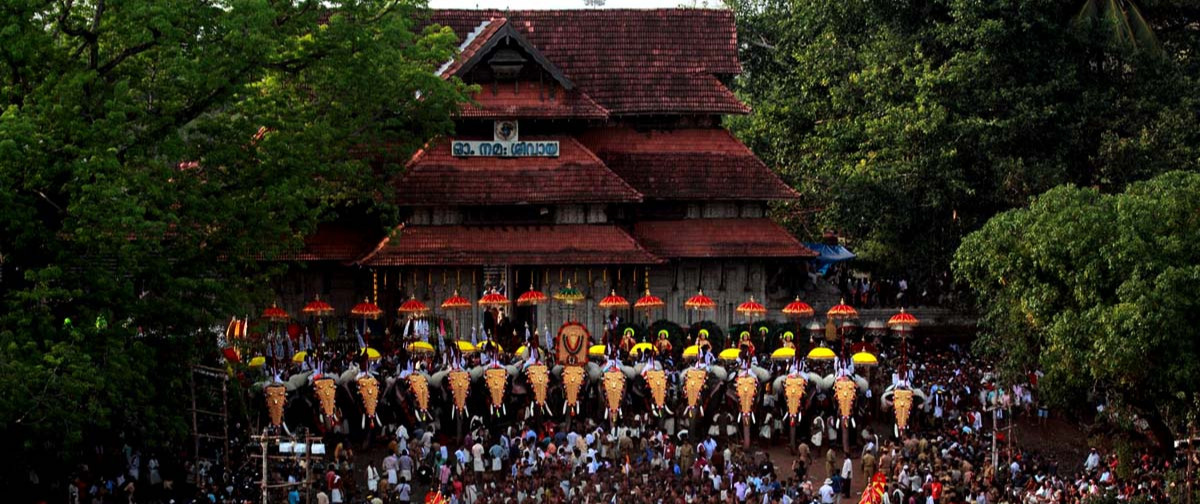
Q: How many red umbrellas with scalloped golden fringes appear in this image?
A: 14